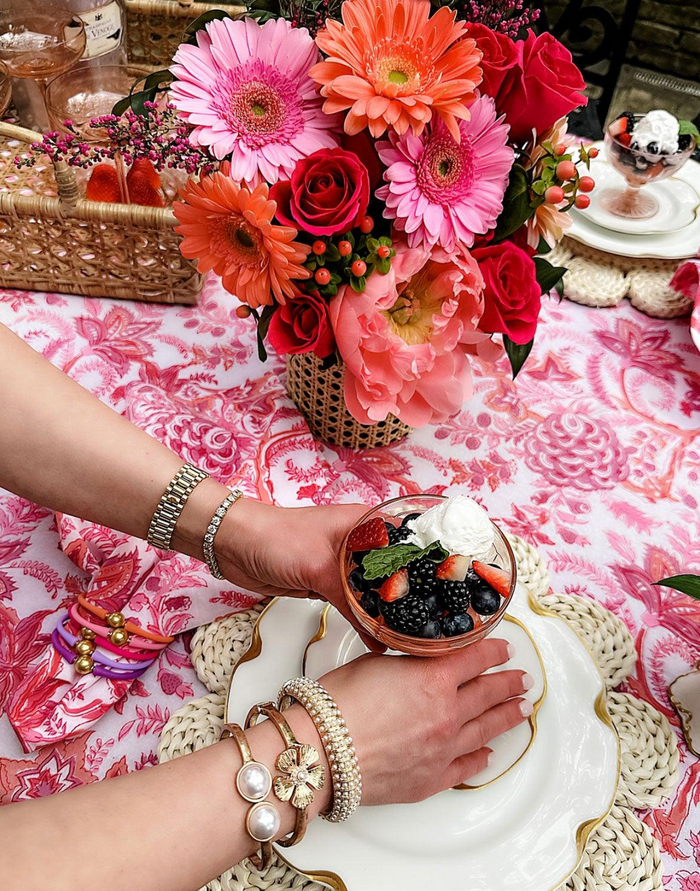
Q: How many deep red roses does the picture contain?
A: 5